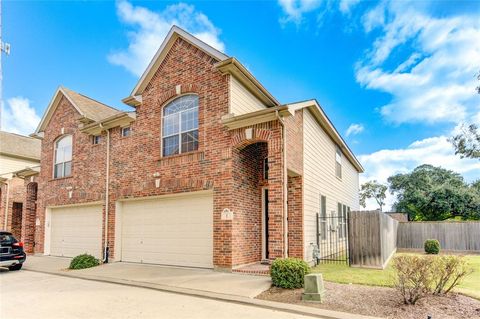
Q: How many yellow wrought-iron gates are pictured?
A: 0